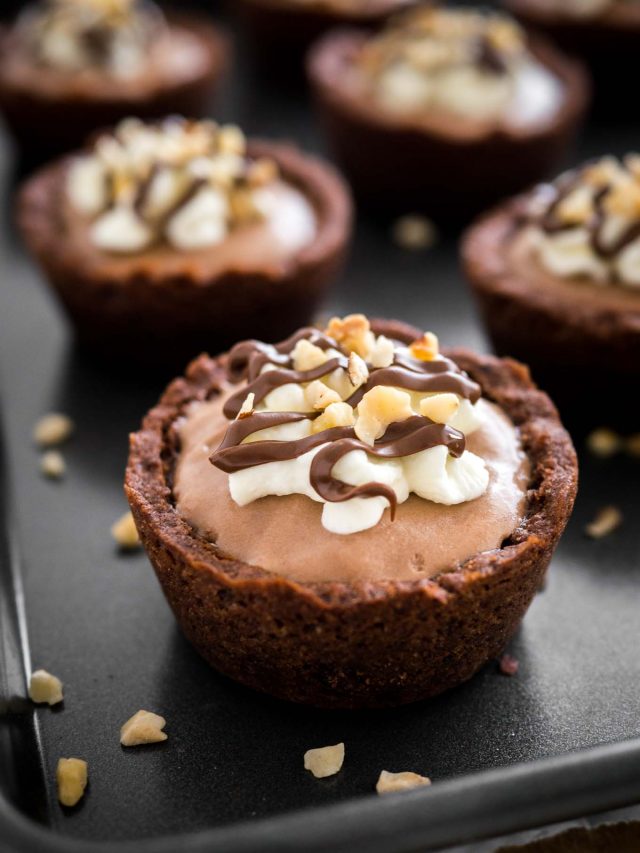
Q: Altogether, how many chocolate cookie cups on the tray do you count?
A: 7